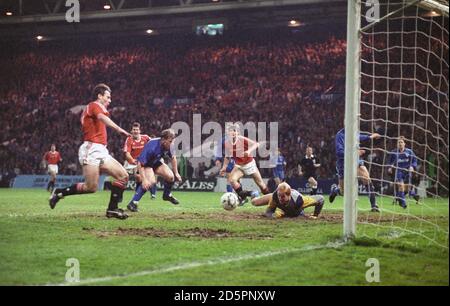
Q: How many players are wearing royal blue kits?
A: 5